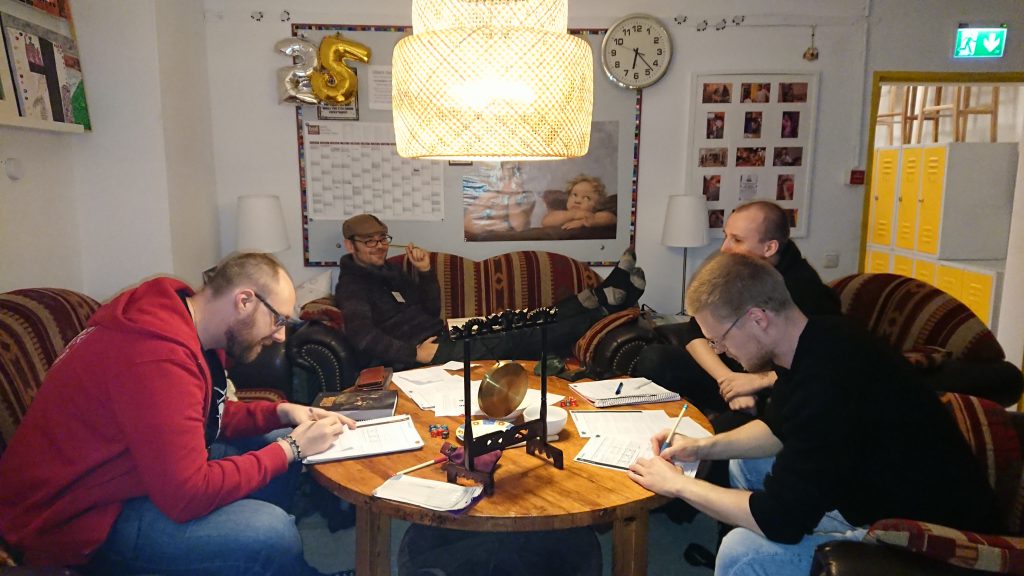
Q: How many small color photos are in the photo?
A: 13